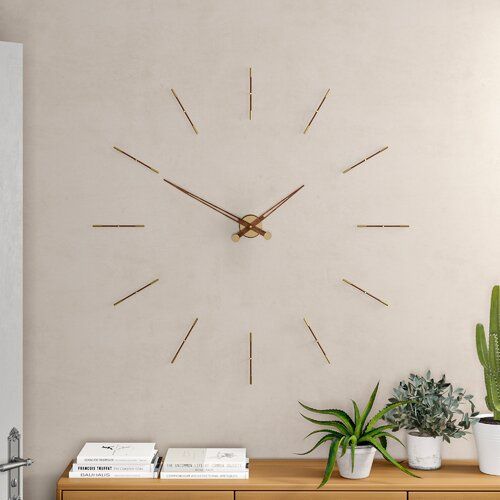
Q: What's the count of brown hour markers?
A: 12